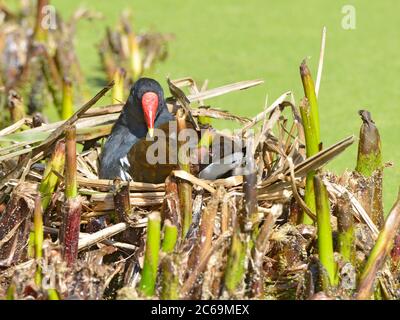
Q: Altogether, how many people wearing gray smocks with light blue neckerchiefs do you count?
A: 0